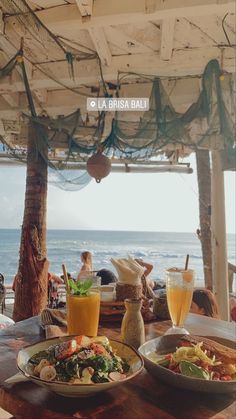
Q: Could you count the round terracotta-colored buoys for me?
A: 1